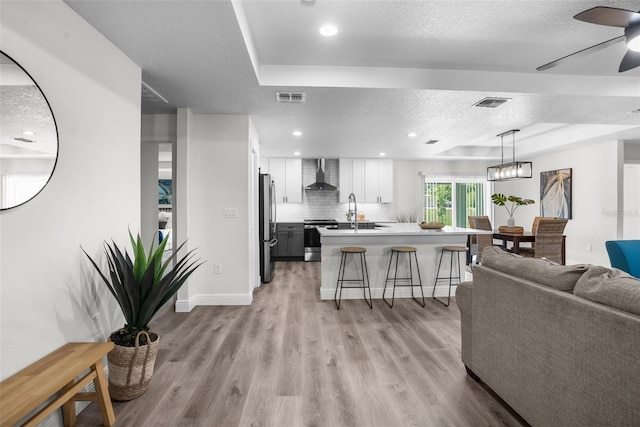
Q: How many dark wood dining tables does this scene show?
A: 1